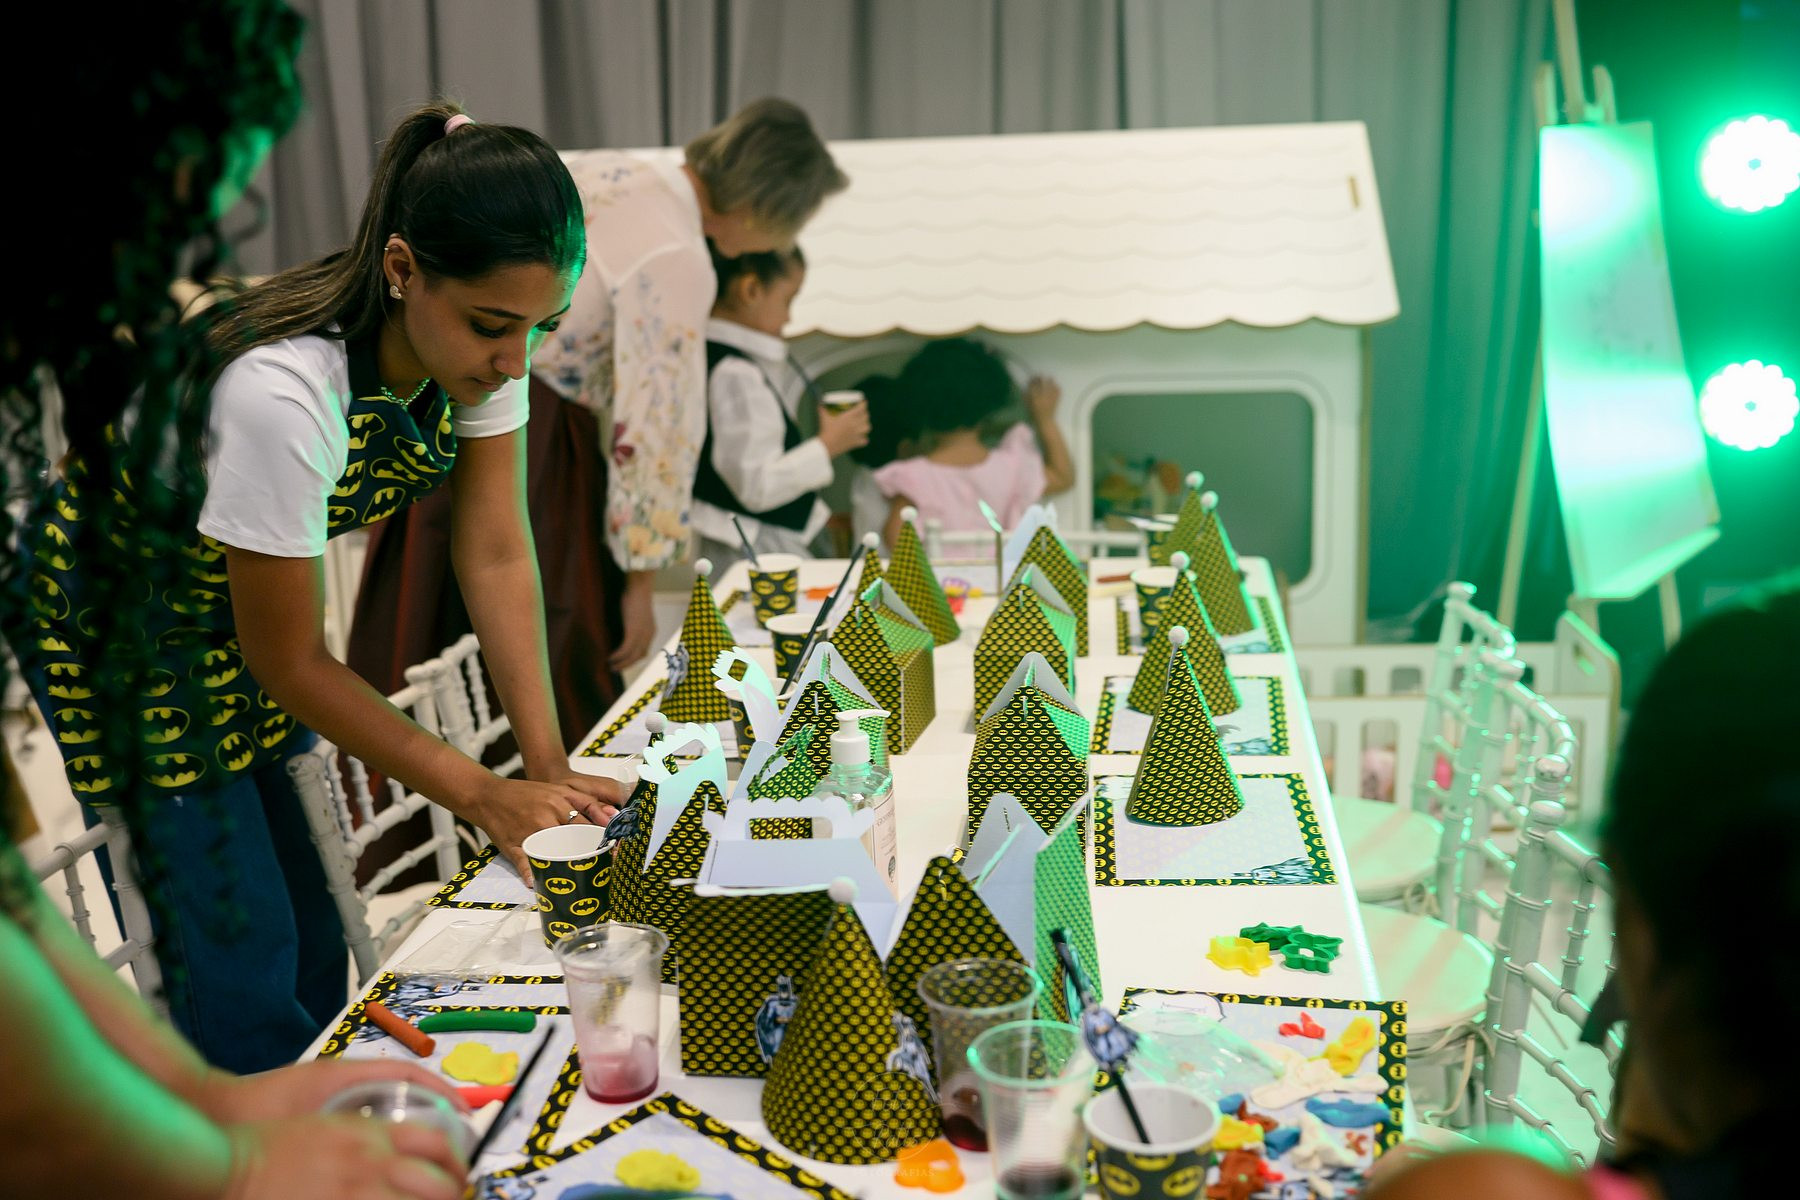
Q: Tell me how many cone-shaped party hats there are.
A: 9